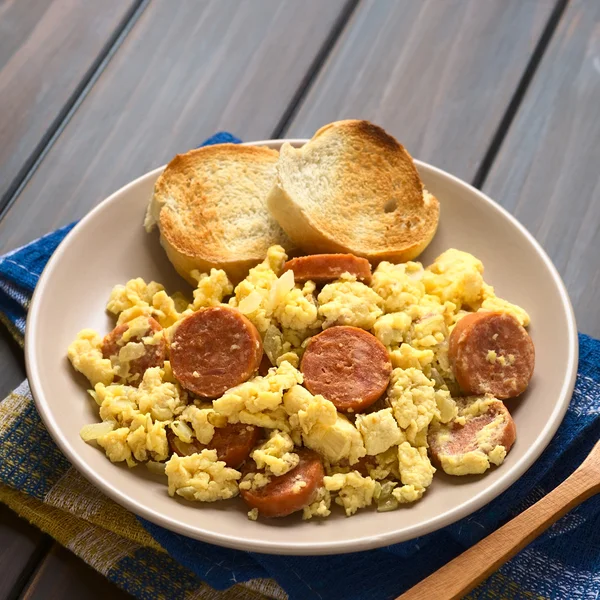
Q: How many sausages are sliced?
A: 8